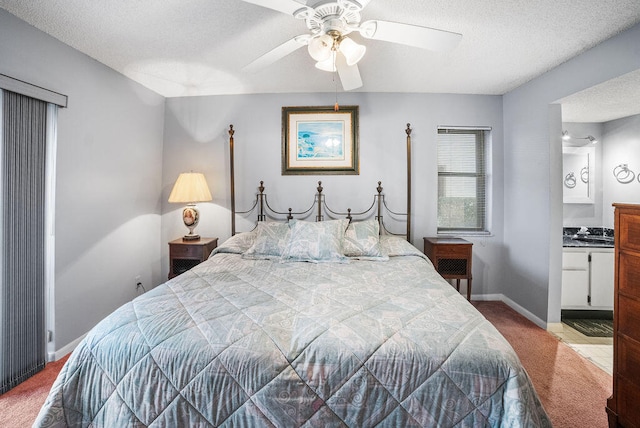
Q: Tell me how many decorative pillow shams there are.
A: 3